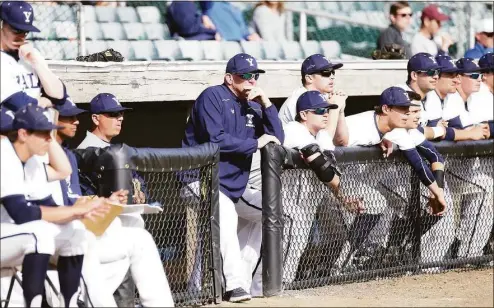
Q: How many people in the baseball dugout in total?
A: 14